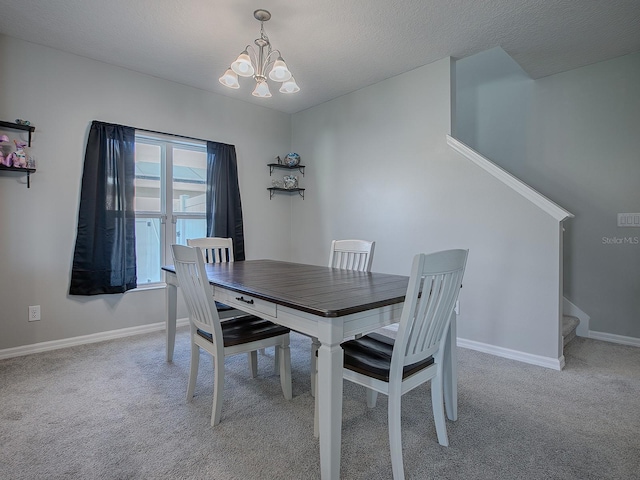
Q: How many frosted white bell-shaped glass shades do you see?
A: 5